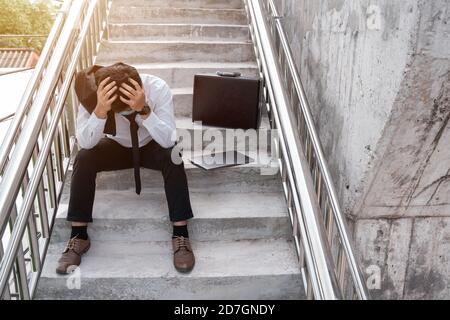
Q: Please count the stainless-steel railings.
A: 2